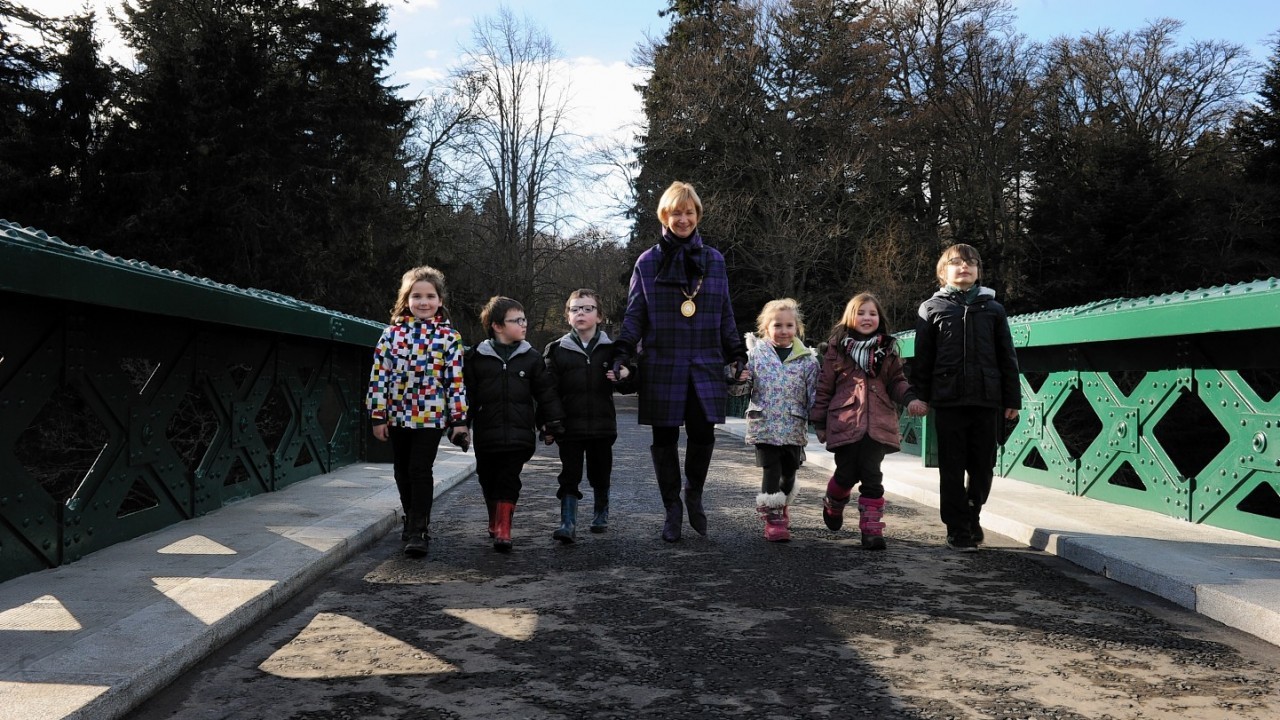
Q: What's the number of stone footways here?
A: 2